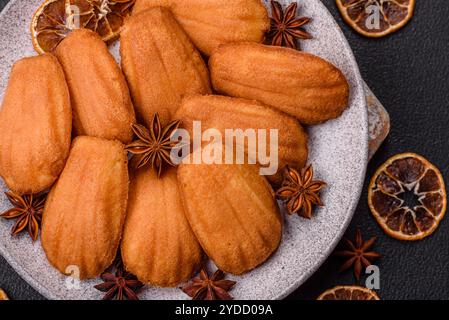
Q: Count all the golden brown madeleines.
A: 9